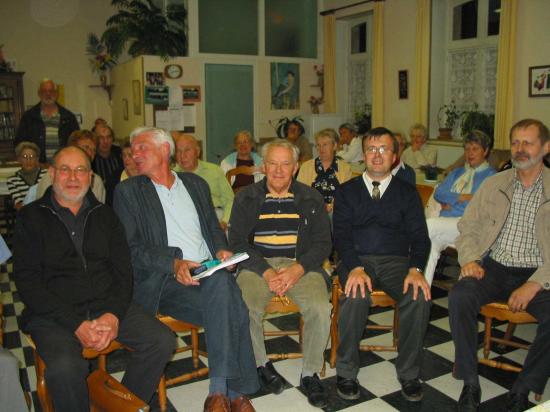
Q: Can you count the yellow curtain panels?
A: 4